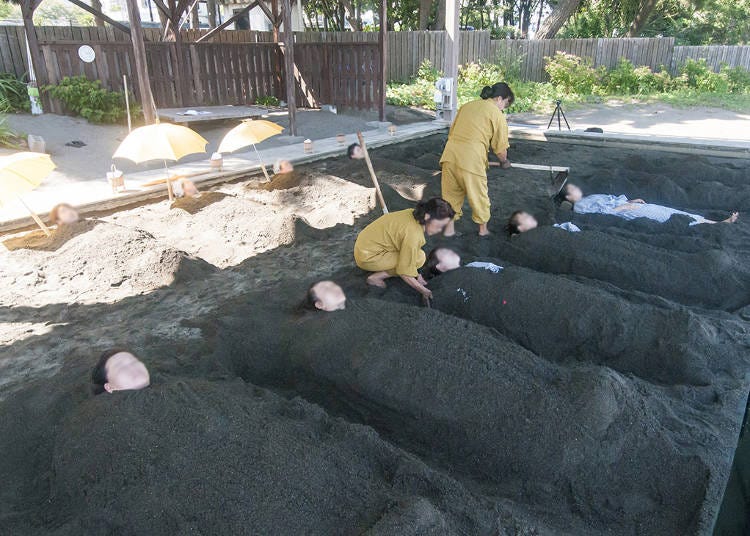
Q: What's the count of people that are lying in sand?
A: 9